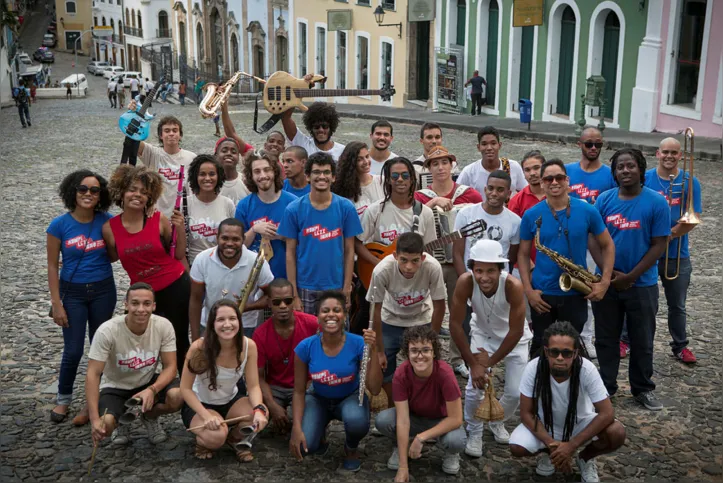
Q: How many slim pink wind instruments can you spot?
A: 1